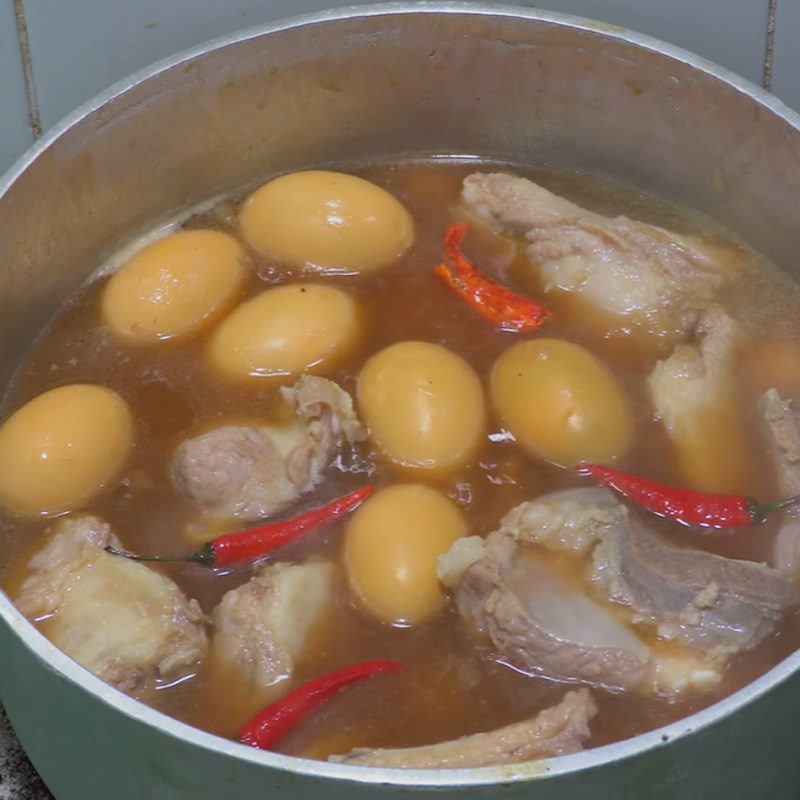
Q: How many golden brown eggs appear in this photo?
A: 7